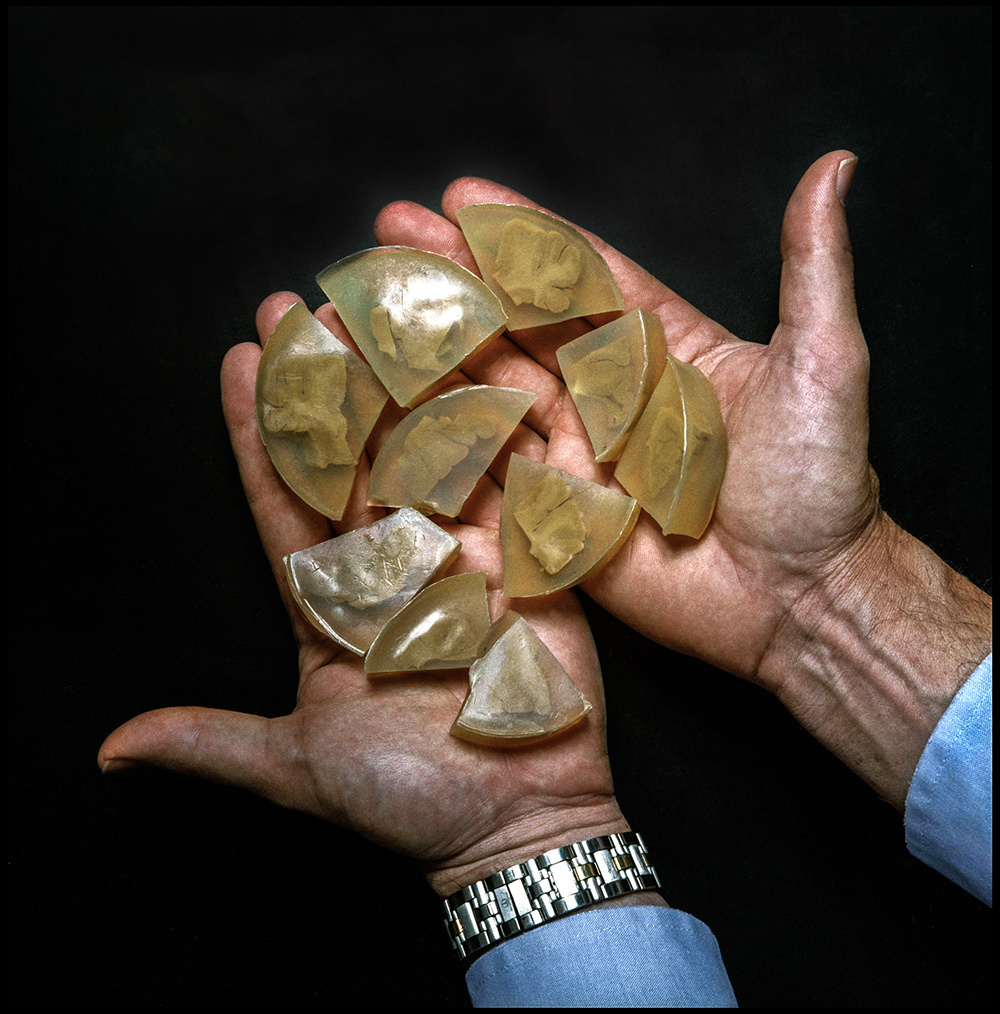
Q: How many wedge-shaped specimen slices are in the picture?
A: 10